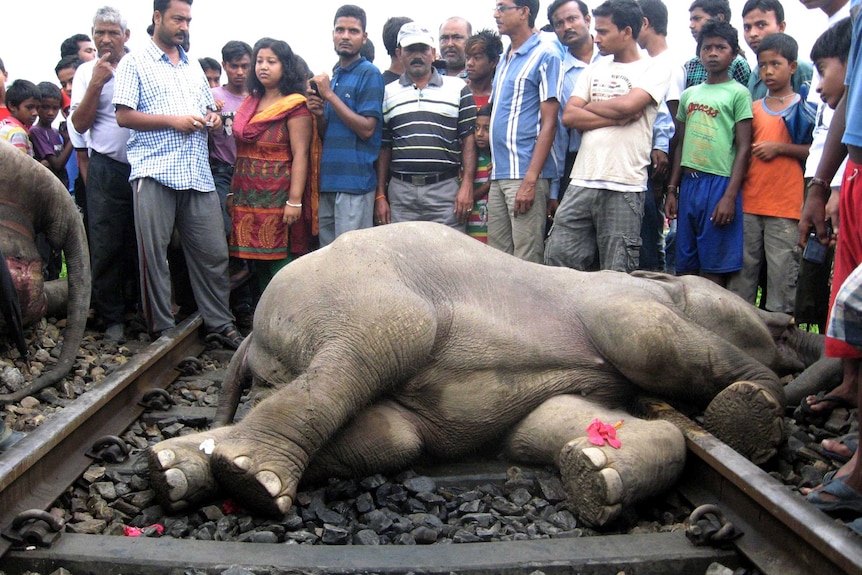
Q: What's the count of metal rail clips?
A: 6